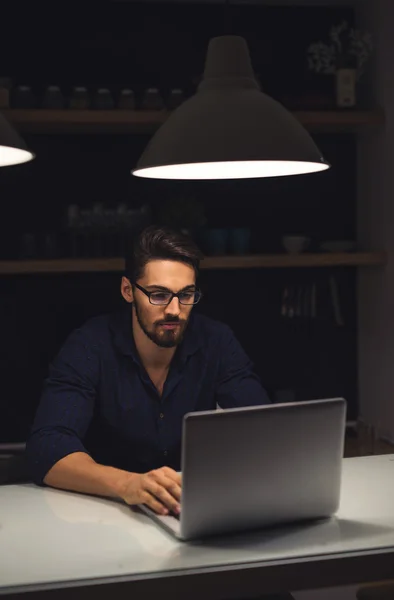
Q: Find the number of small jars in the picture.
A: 7